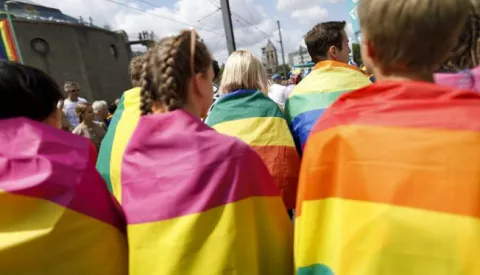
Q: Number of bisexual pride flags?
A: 0